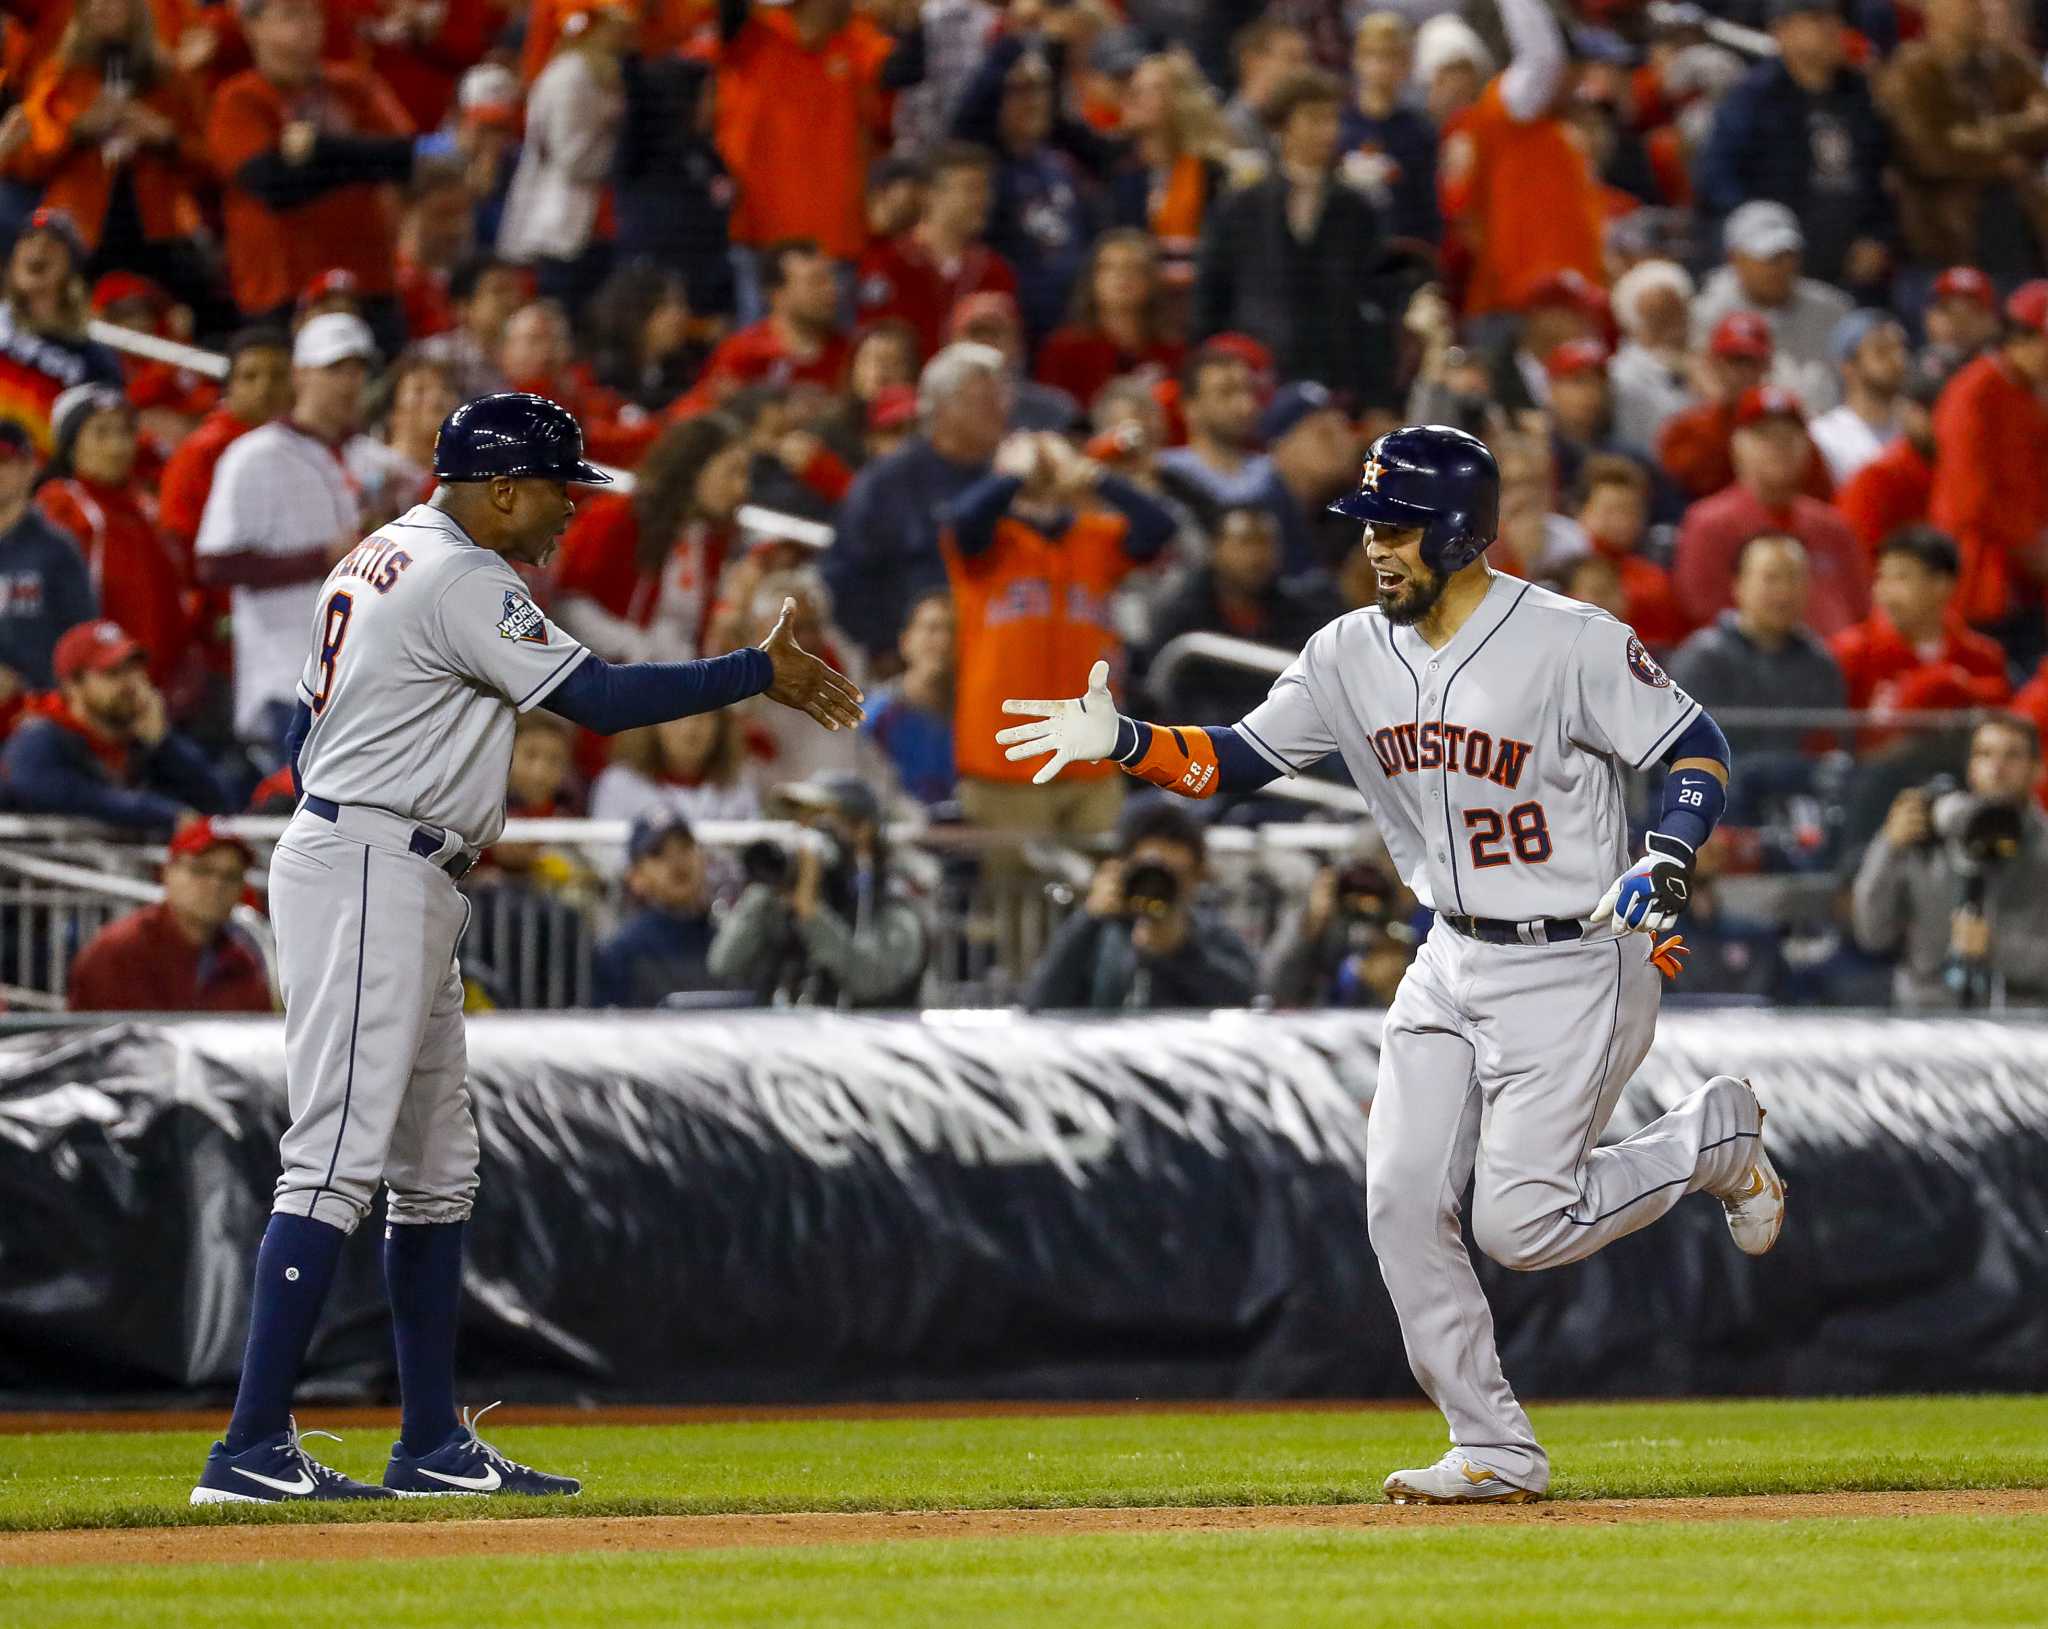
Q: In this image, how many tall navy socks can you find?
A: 2